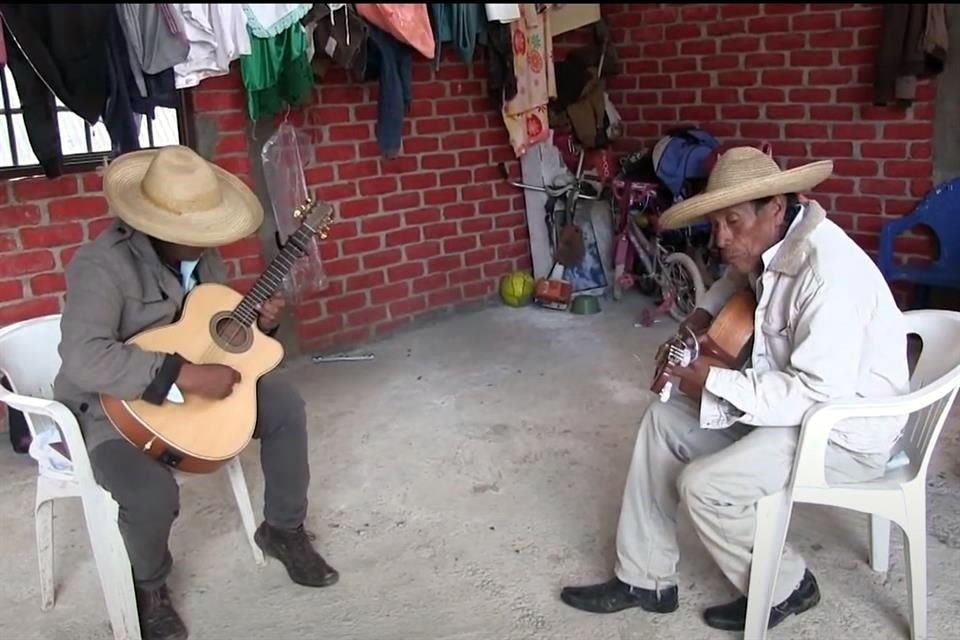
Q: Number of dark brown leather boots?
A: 2